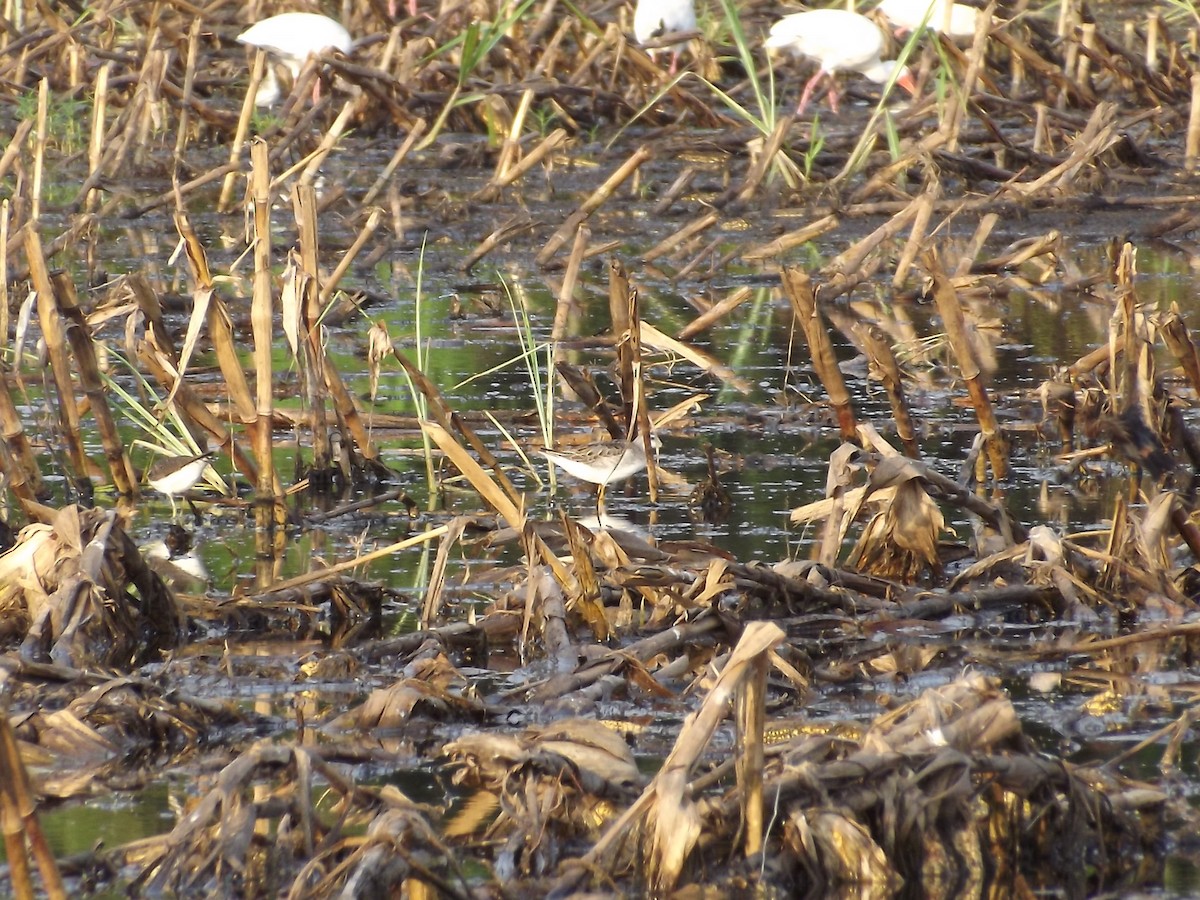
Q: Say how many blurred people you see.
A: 0